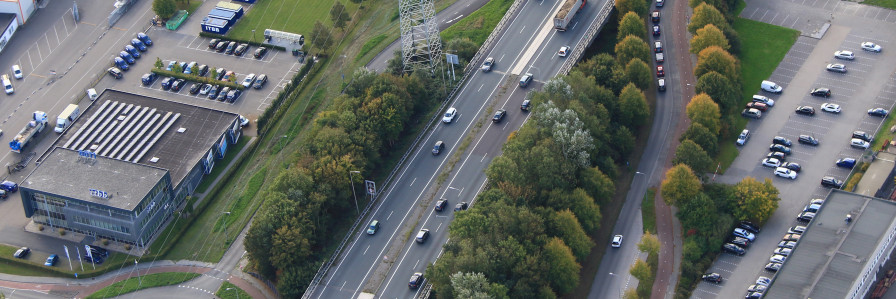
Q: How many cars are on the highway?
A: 12